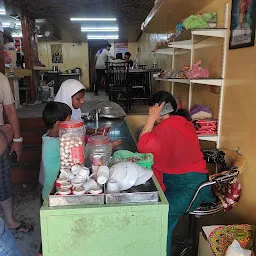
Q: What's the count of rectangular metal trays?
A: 2